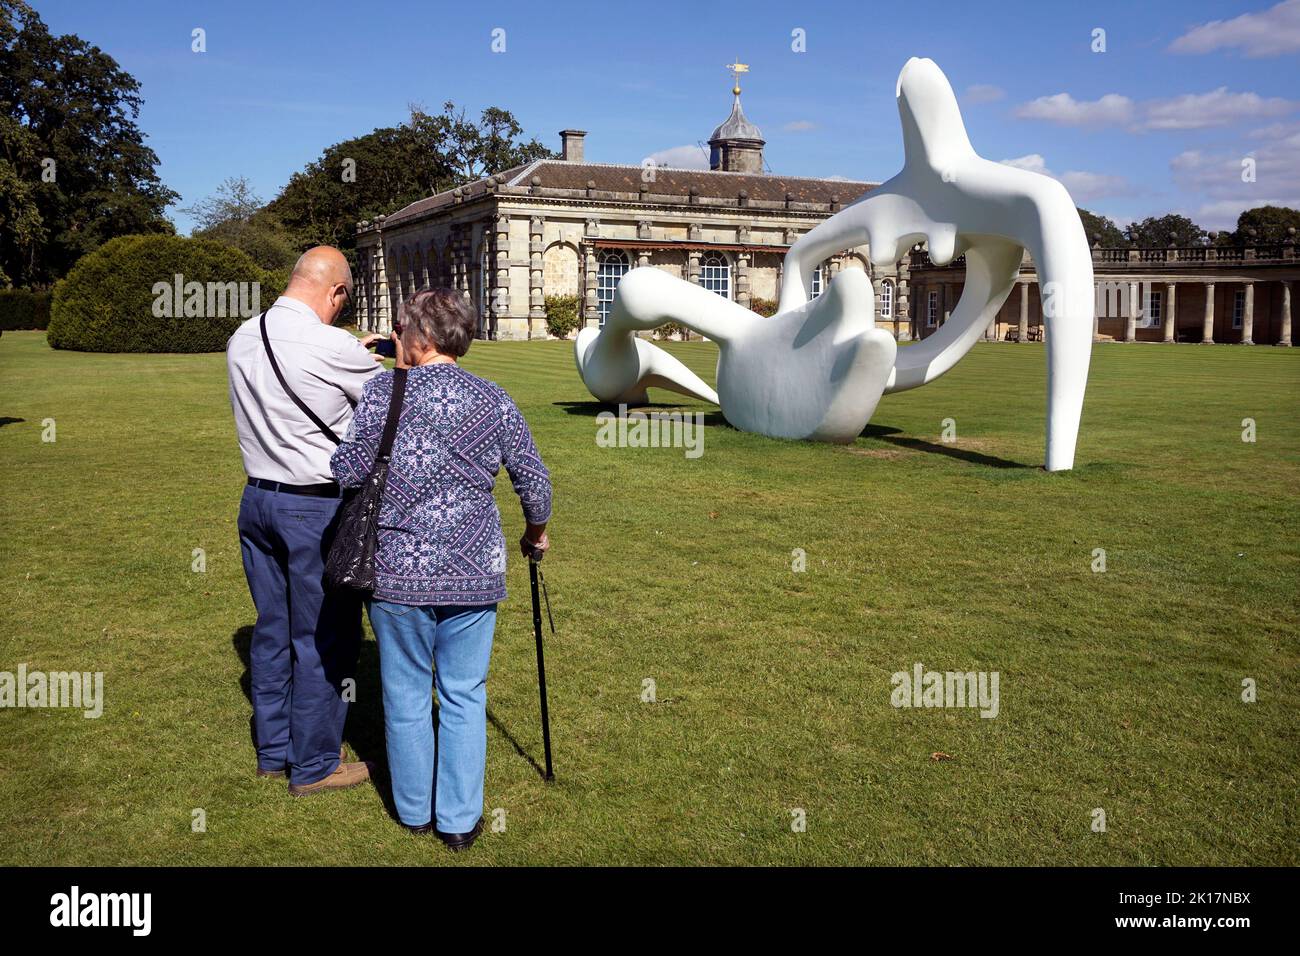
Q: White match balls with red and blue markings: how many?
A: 0